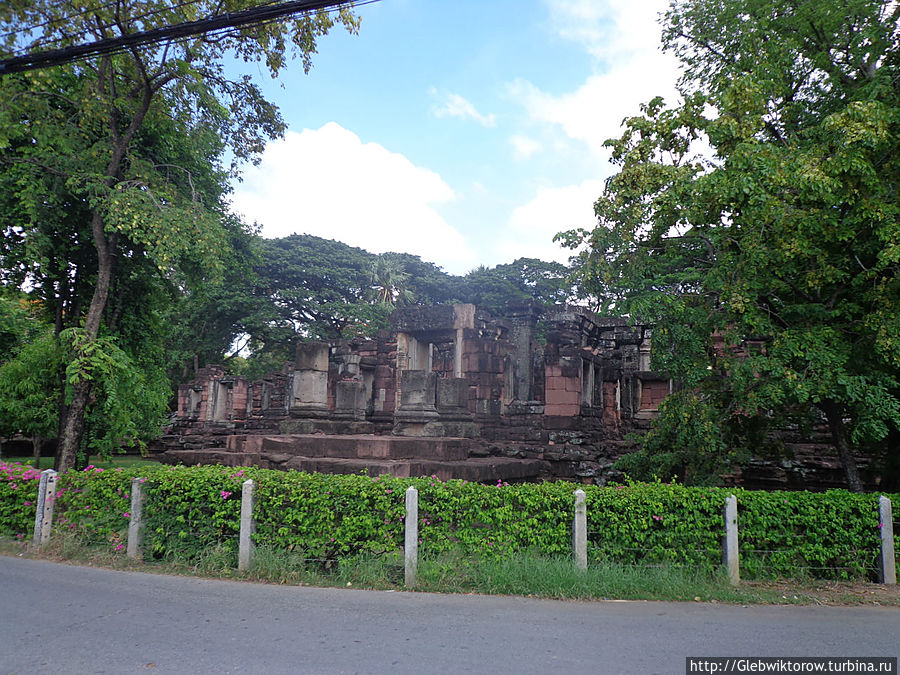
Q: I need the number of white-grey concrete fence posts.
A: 7